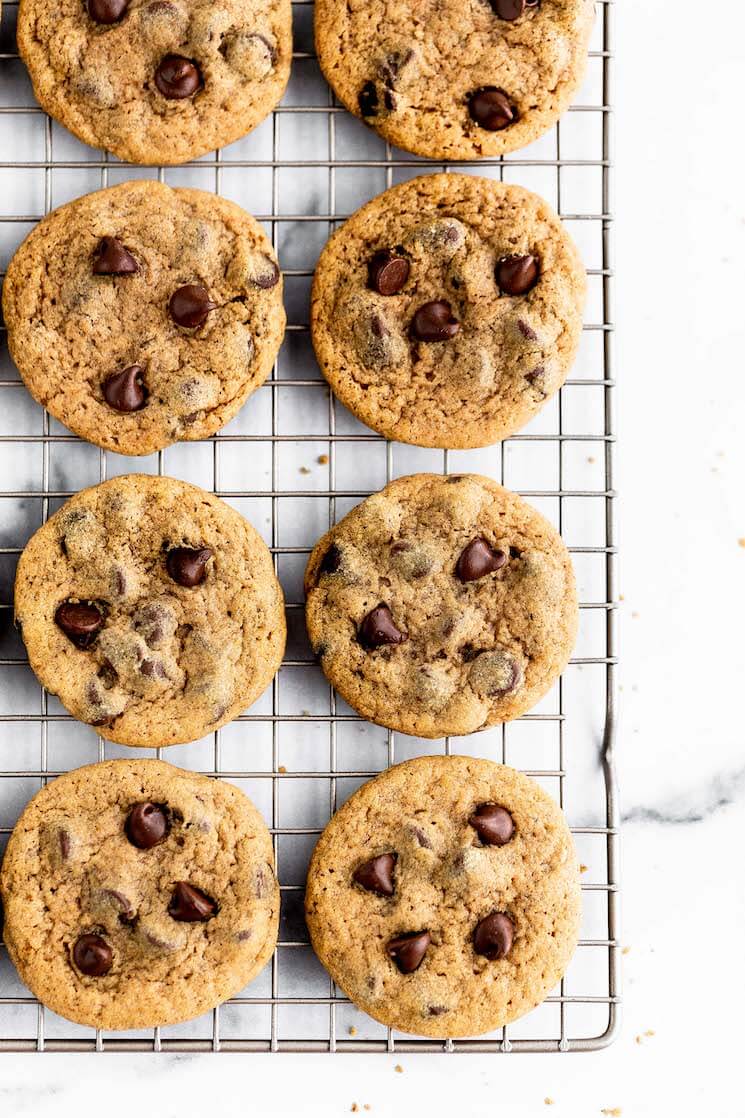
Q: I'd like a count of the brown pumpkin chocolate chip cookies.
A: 8